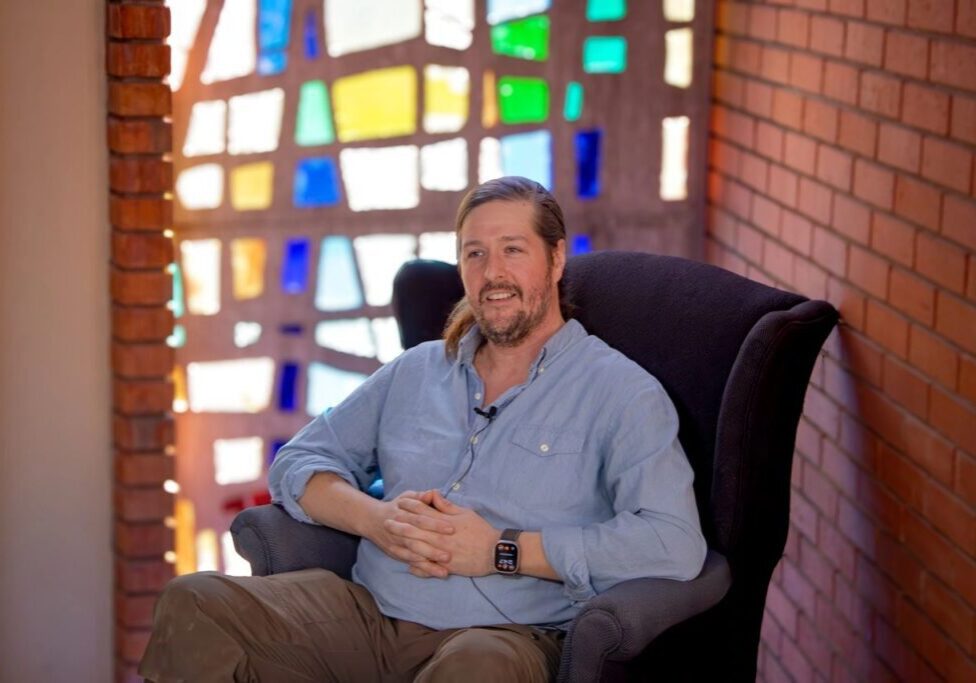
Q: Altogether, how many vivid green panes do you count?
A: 2